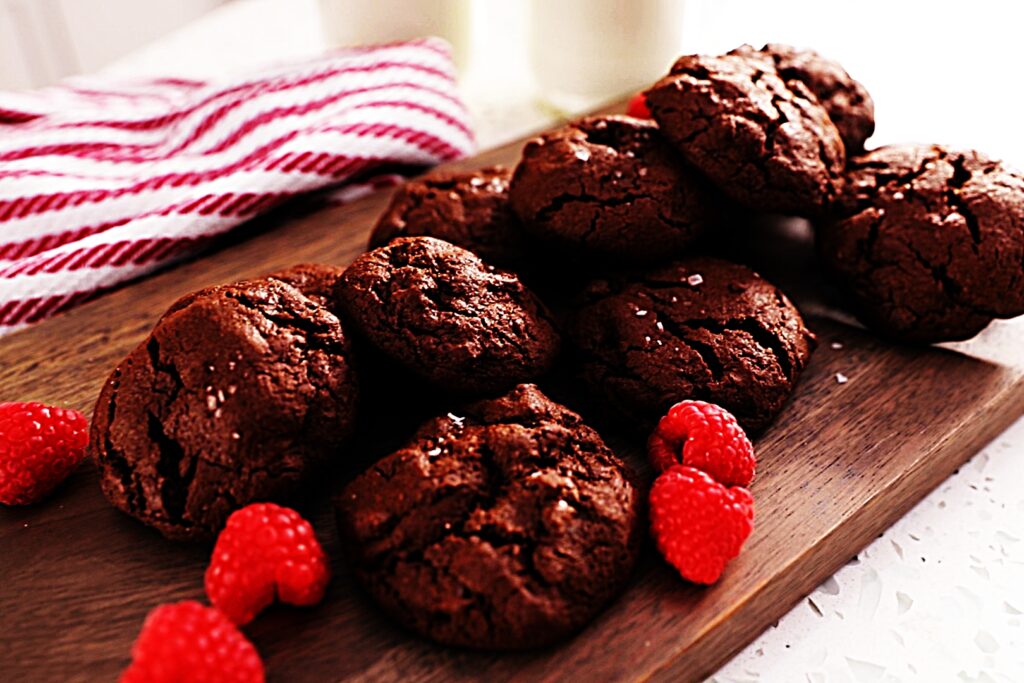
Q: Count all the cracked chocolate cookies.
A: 10